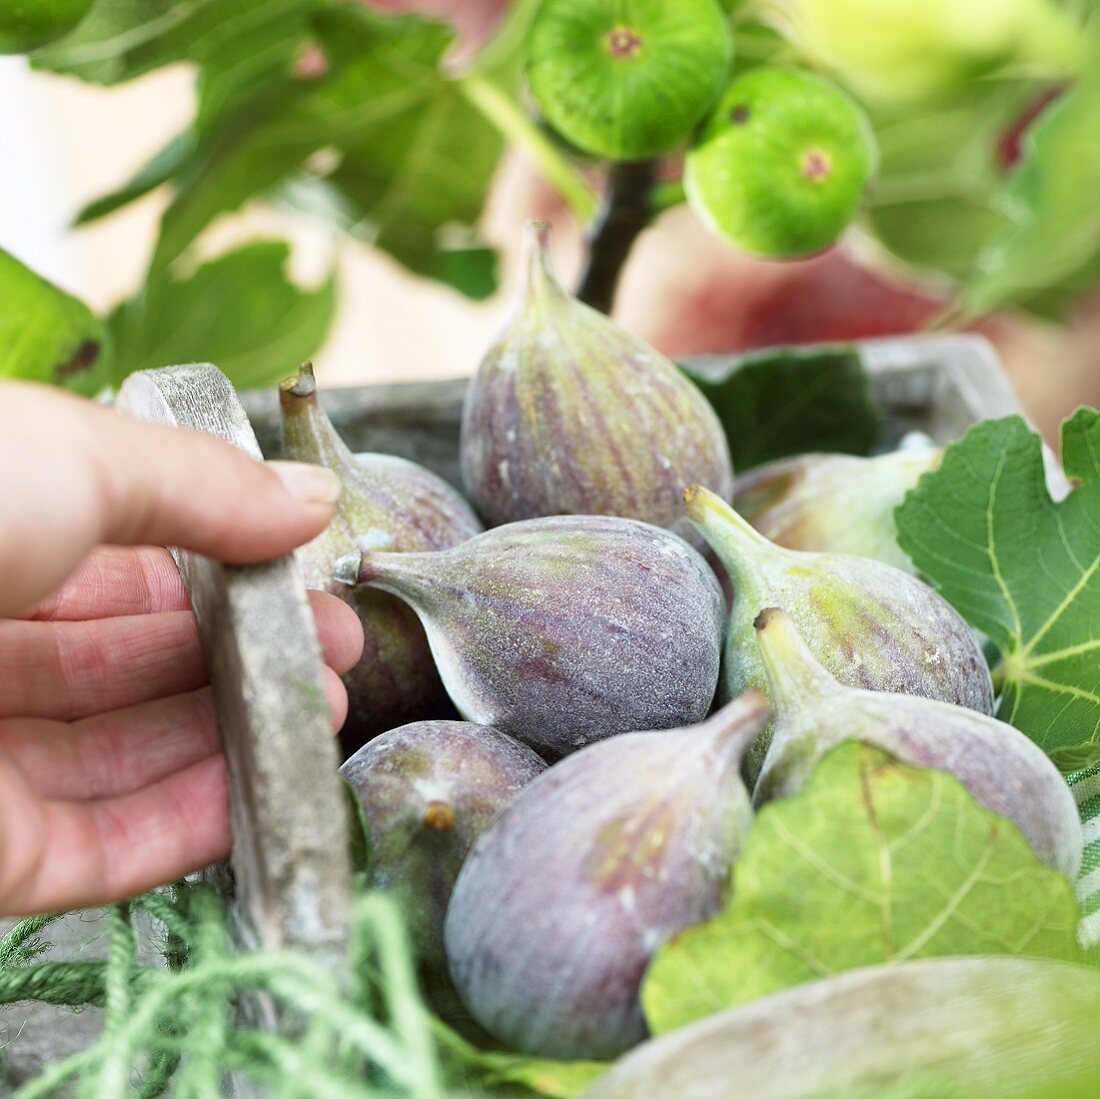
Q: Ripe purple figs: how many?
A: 8